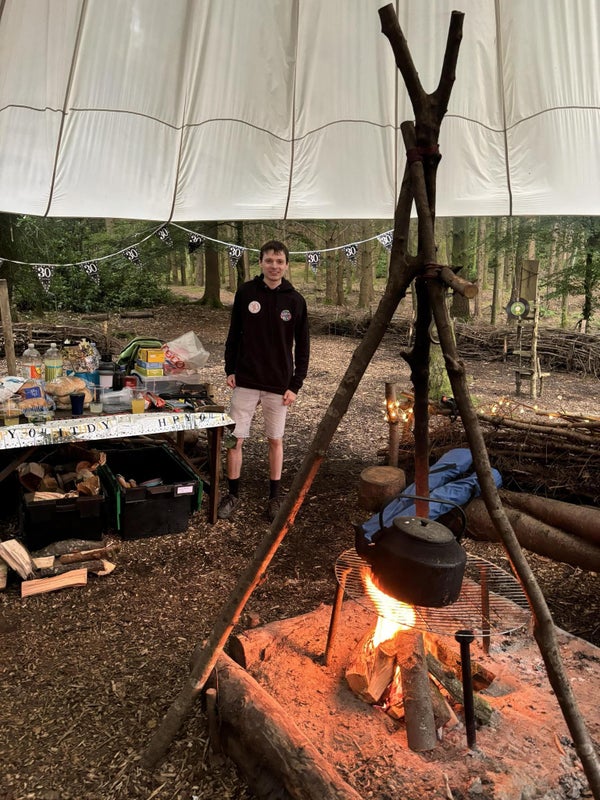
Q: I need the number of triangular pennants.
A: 9